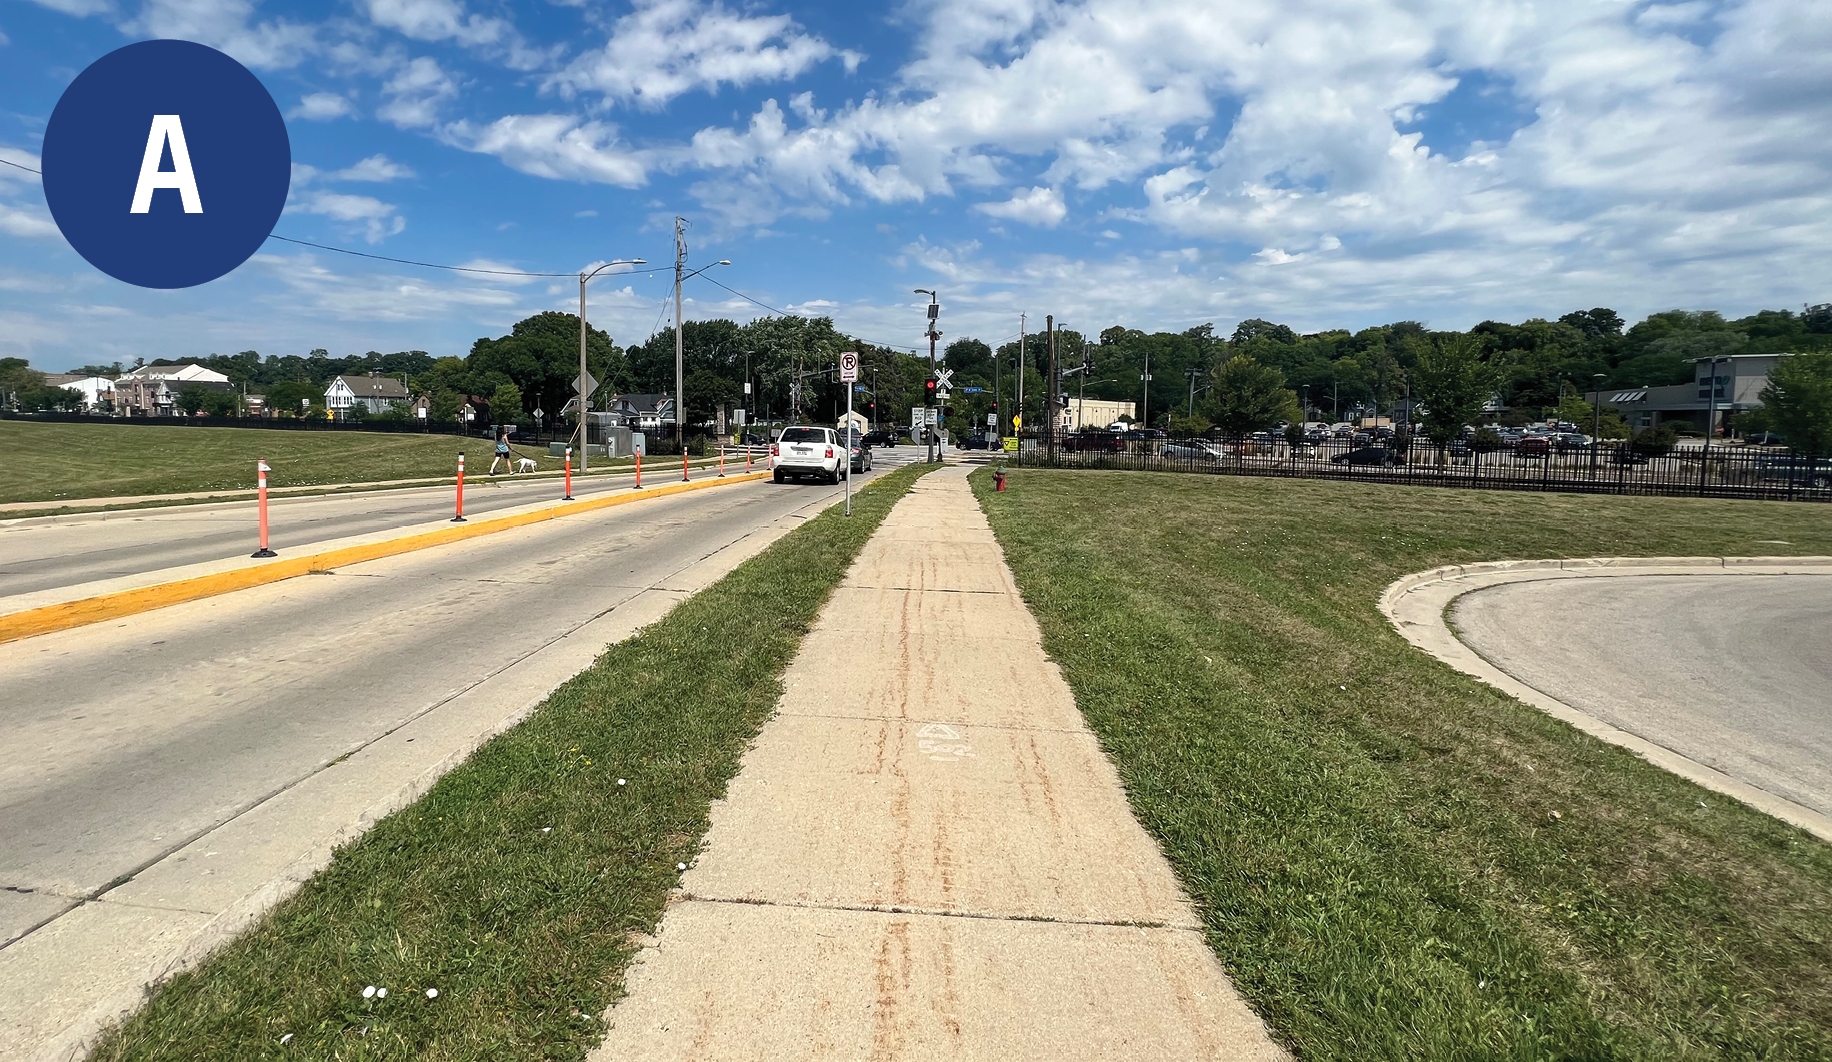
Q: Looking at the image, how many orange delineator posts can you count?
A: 8